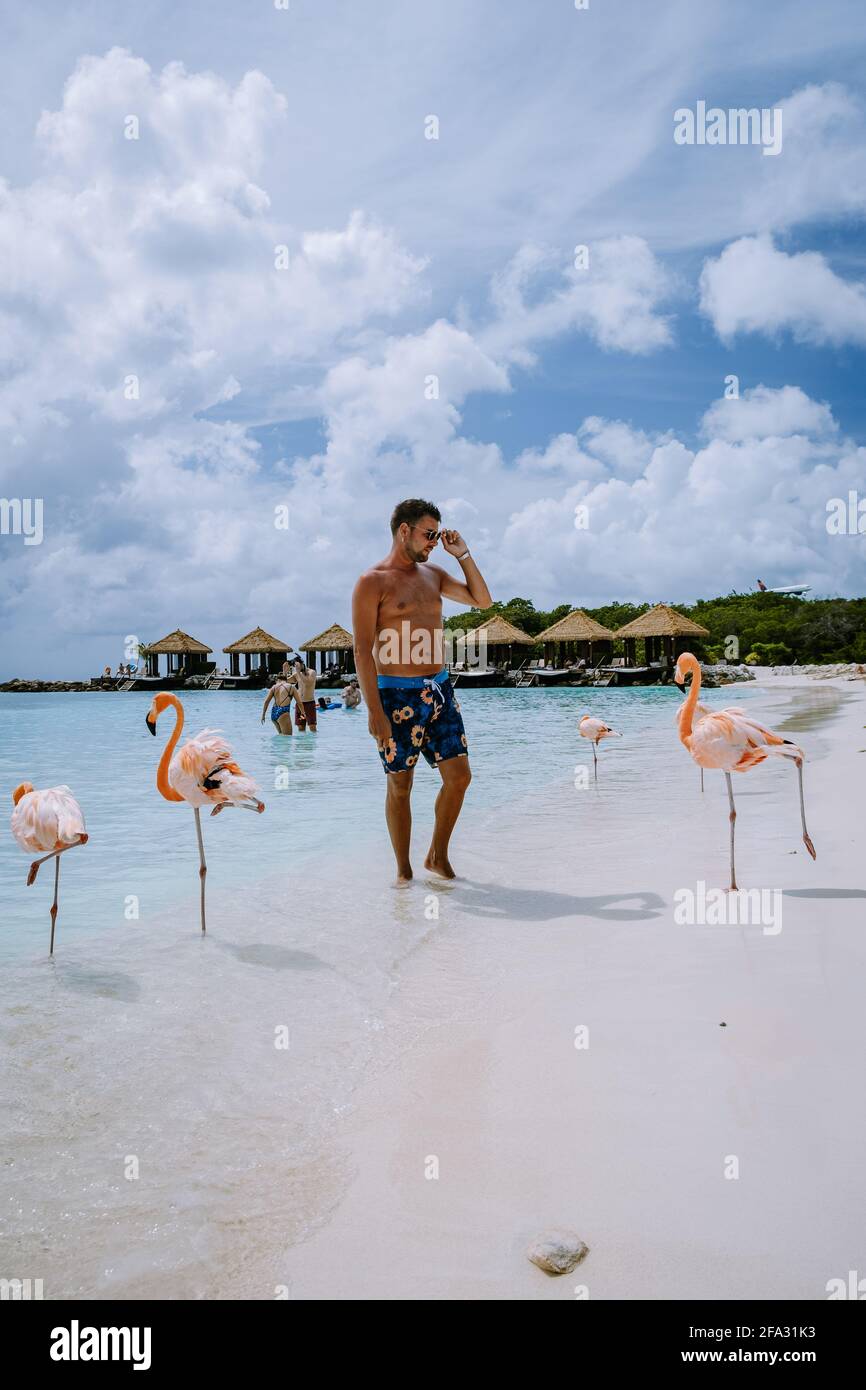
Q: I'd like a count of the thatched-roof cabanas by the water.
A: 6